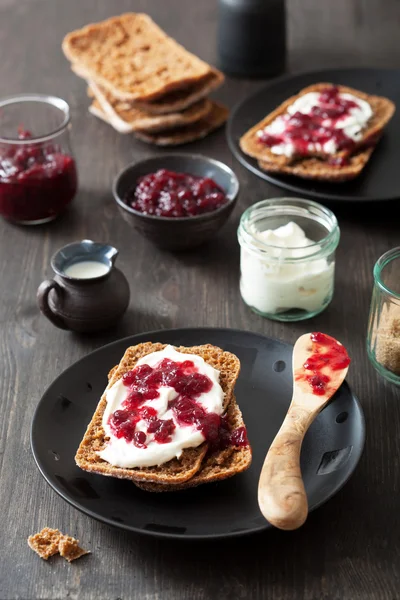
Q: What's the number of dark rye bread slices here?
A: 8